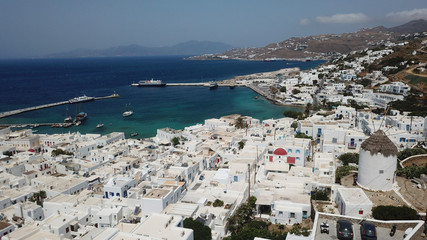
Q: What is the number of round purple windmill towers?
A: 0